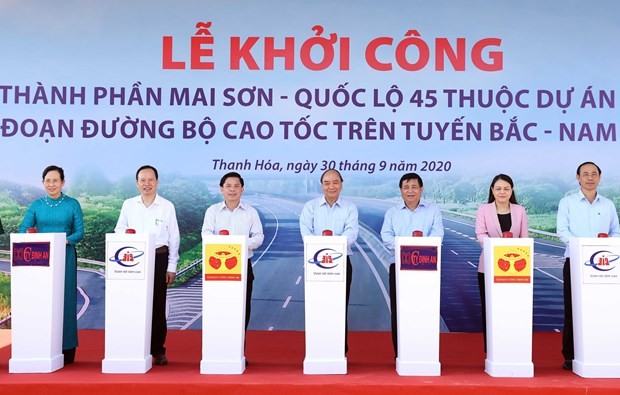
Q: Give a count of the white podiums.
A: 7